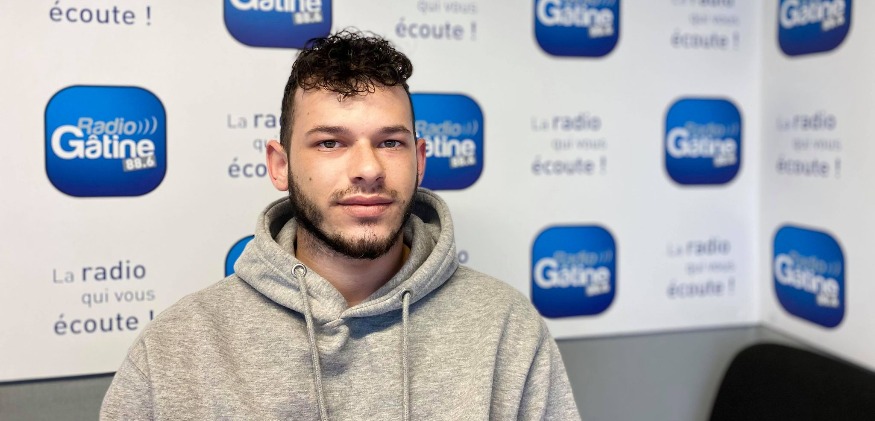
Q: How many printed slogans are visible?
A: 8